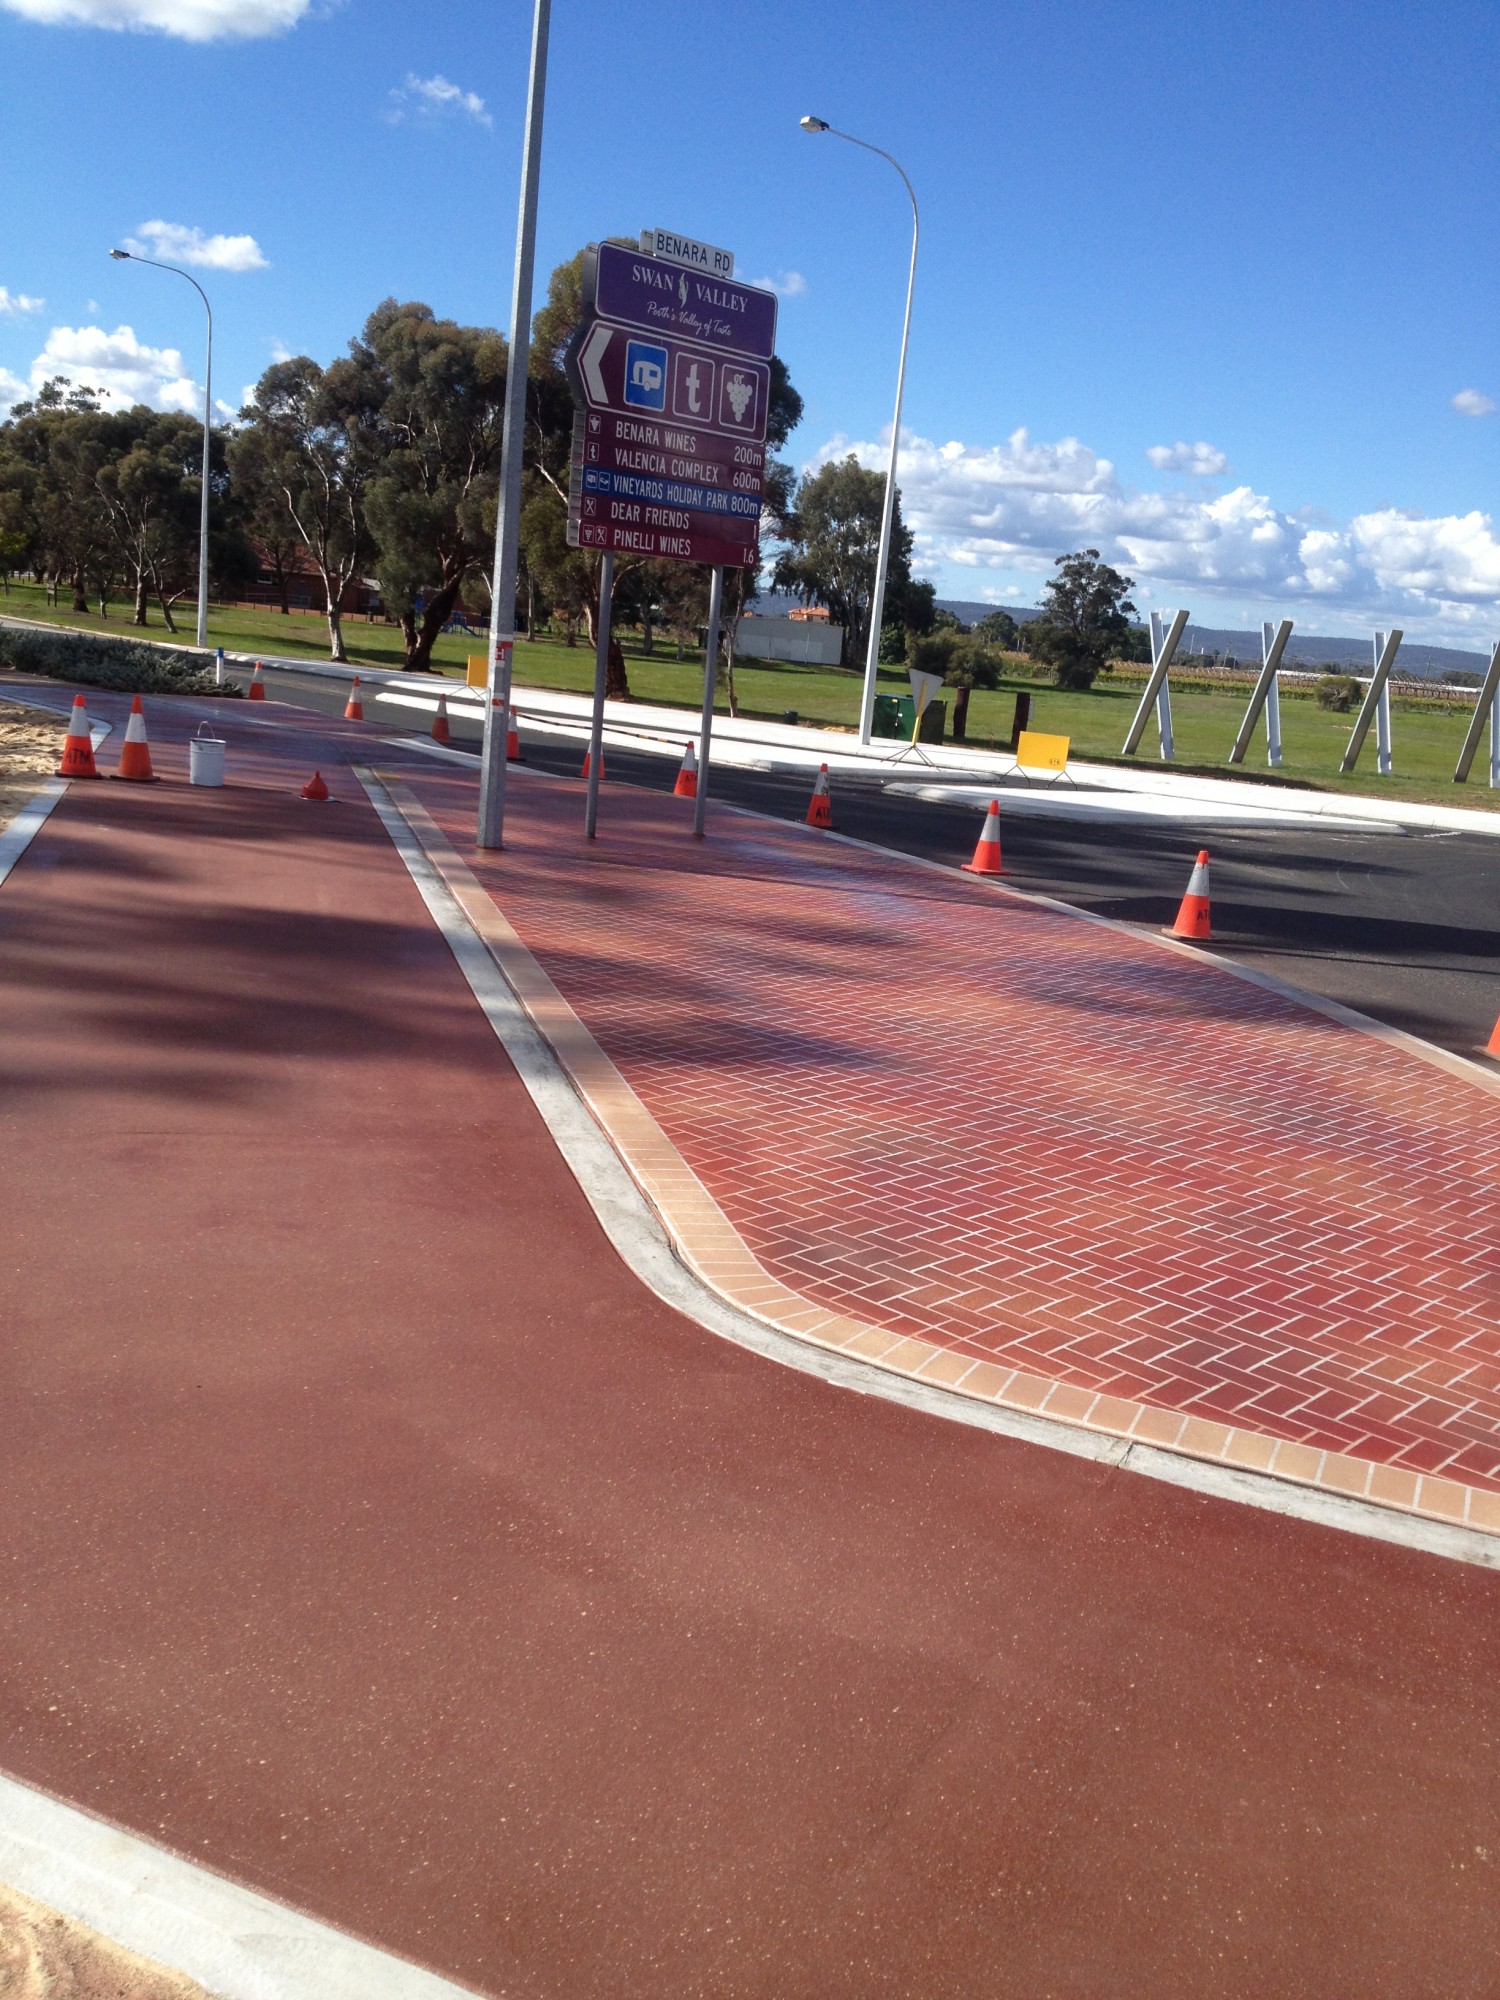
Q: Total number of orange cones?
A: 12